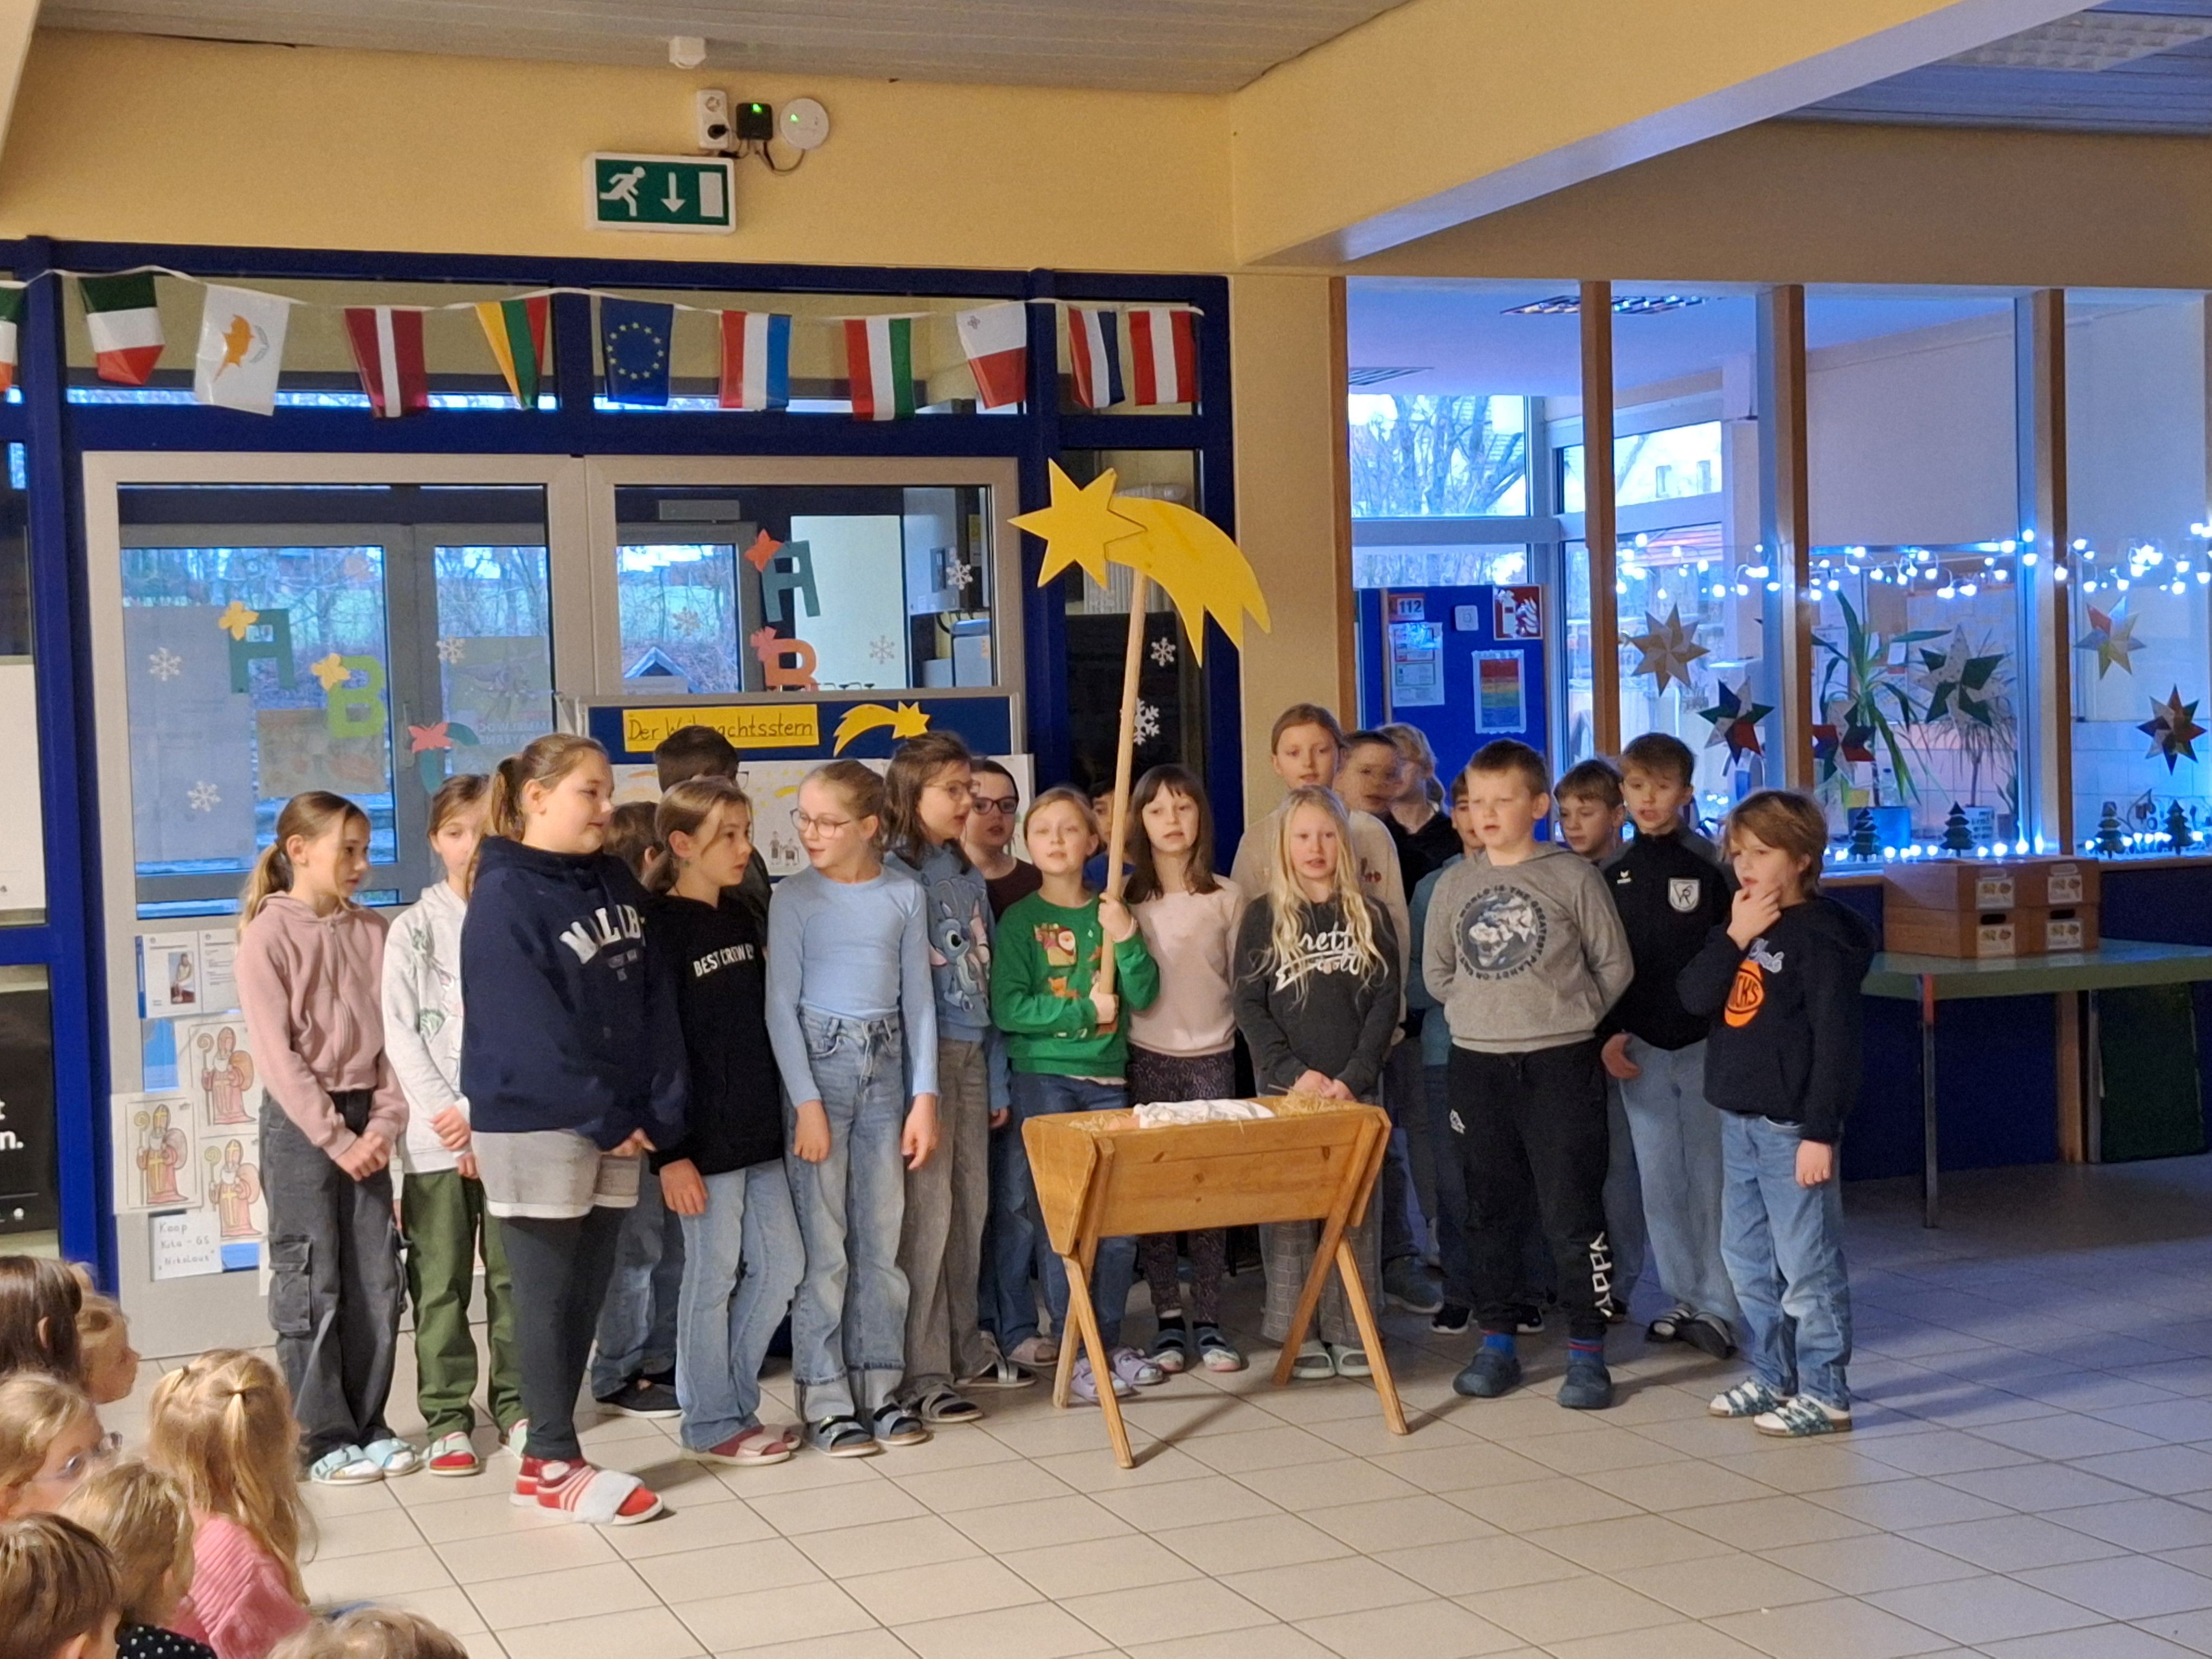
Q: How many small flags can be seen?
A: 11